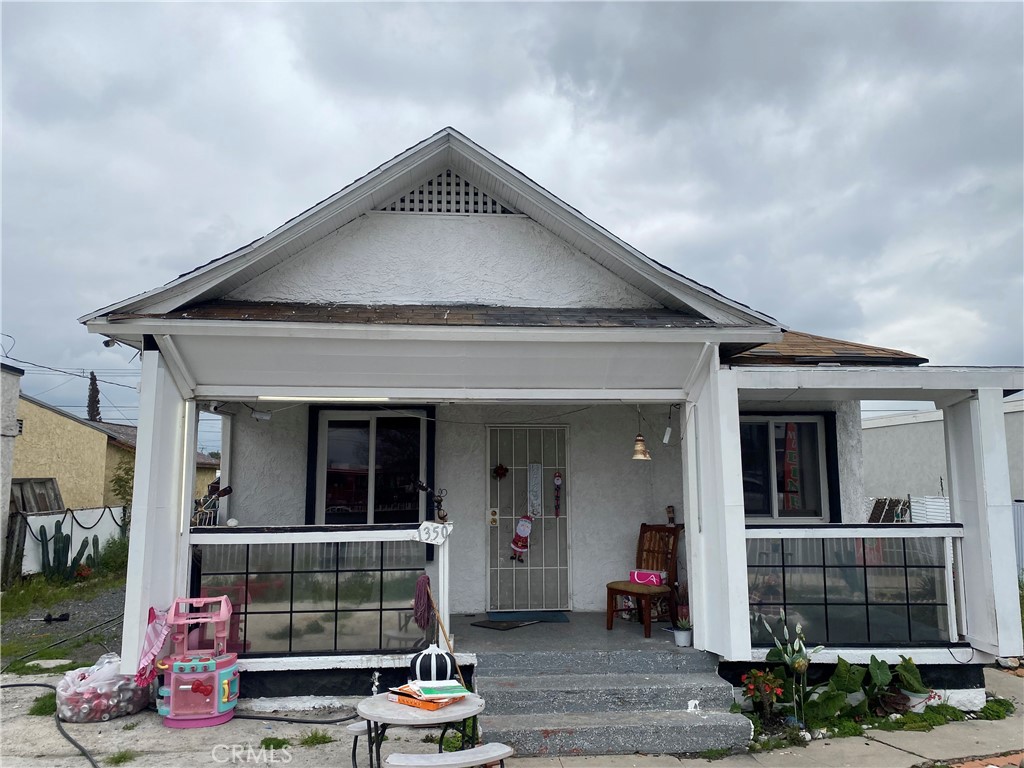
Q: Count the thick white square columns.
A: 3